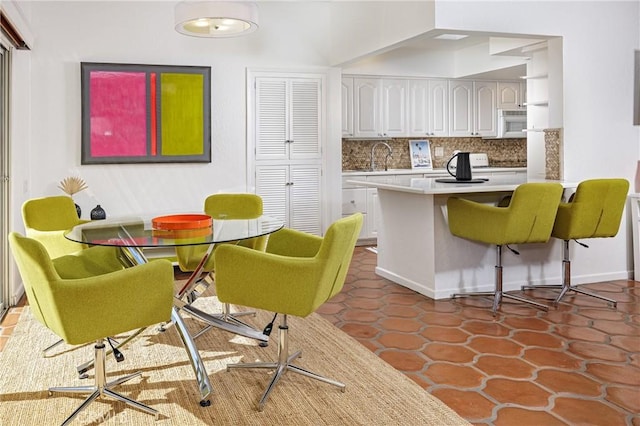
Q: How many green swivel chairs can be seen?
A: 6